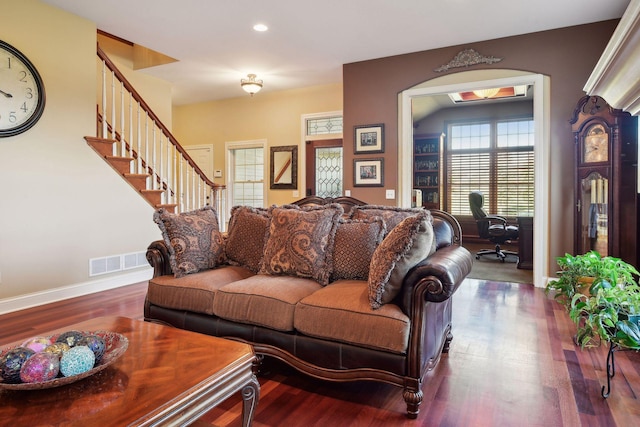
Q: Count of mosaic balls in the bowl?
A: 7